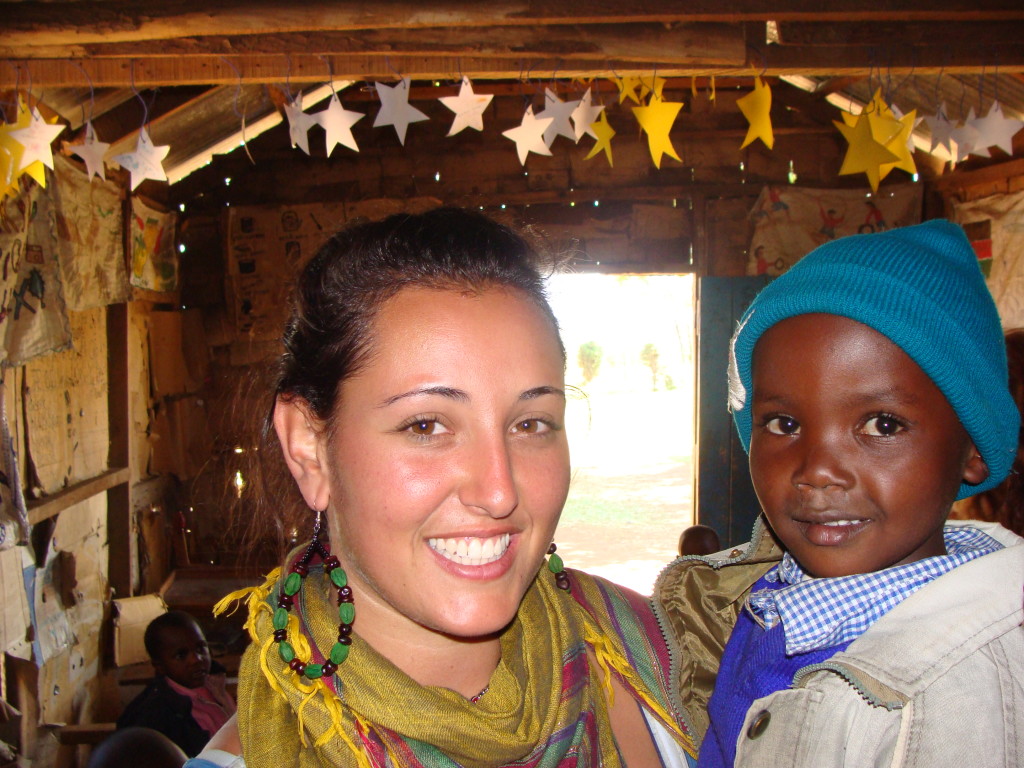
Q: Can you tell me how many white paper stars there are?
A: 14